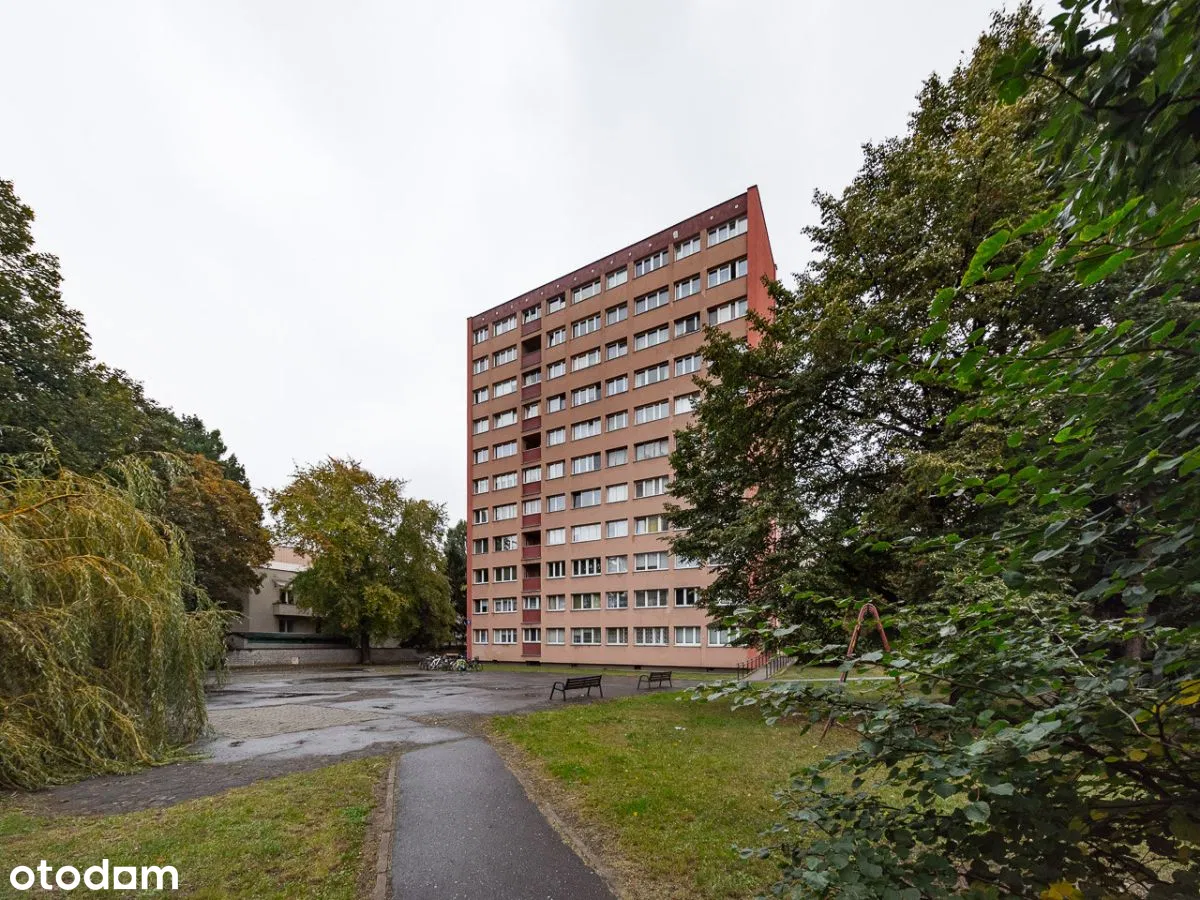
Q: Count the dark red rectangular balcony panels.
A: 11